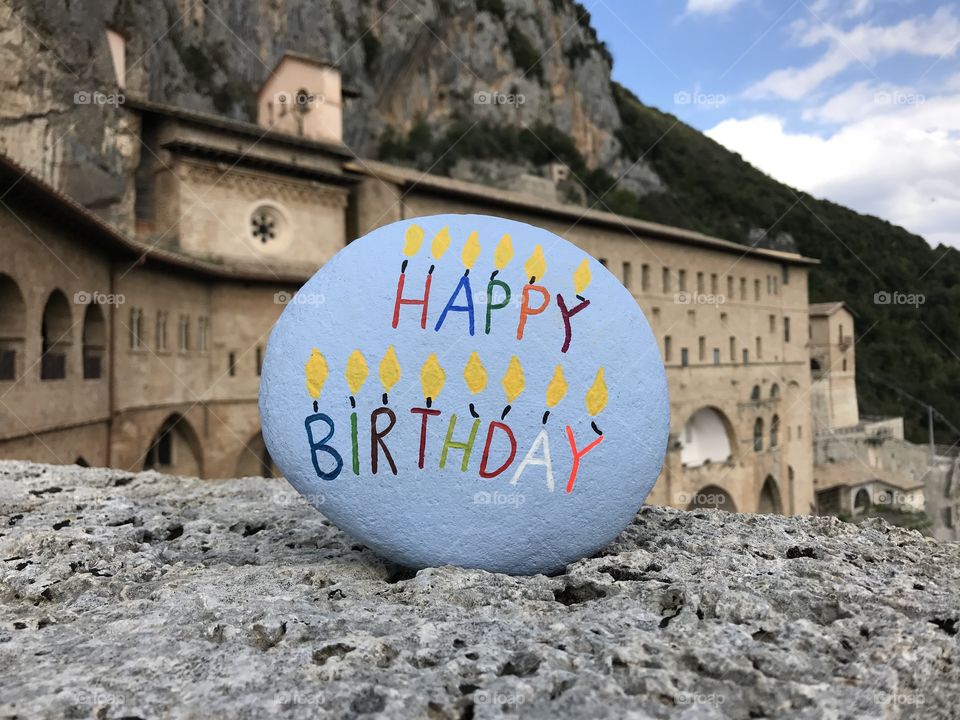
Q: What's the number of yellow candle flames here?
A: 14